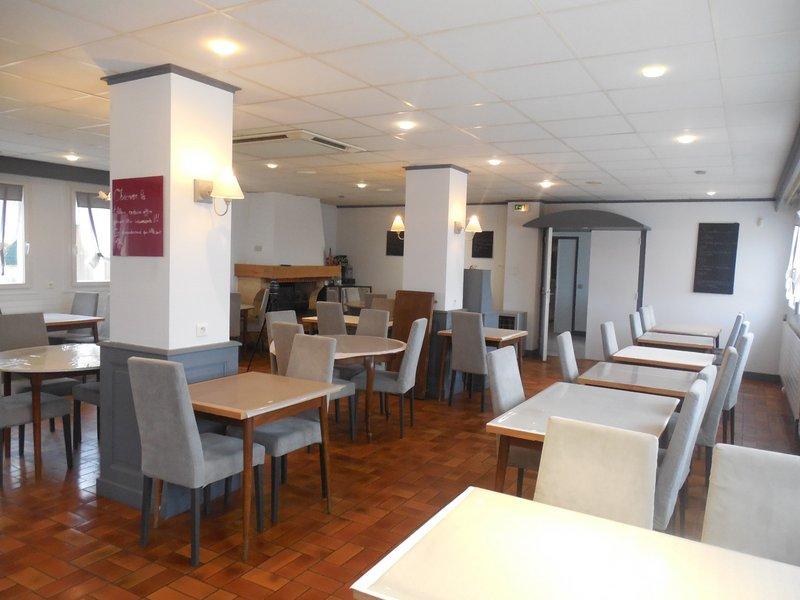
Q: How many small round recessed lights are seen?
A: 10